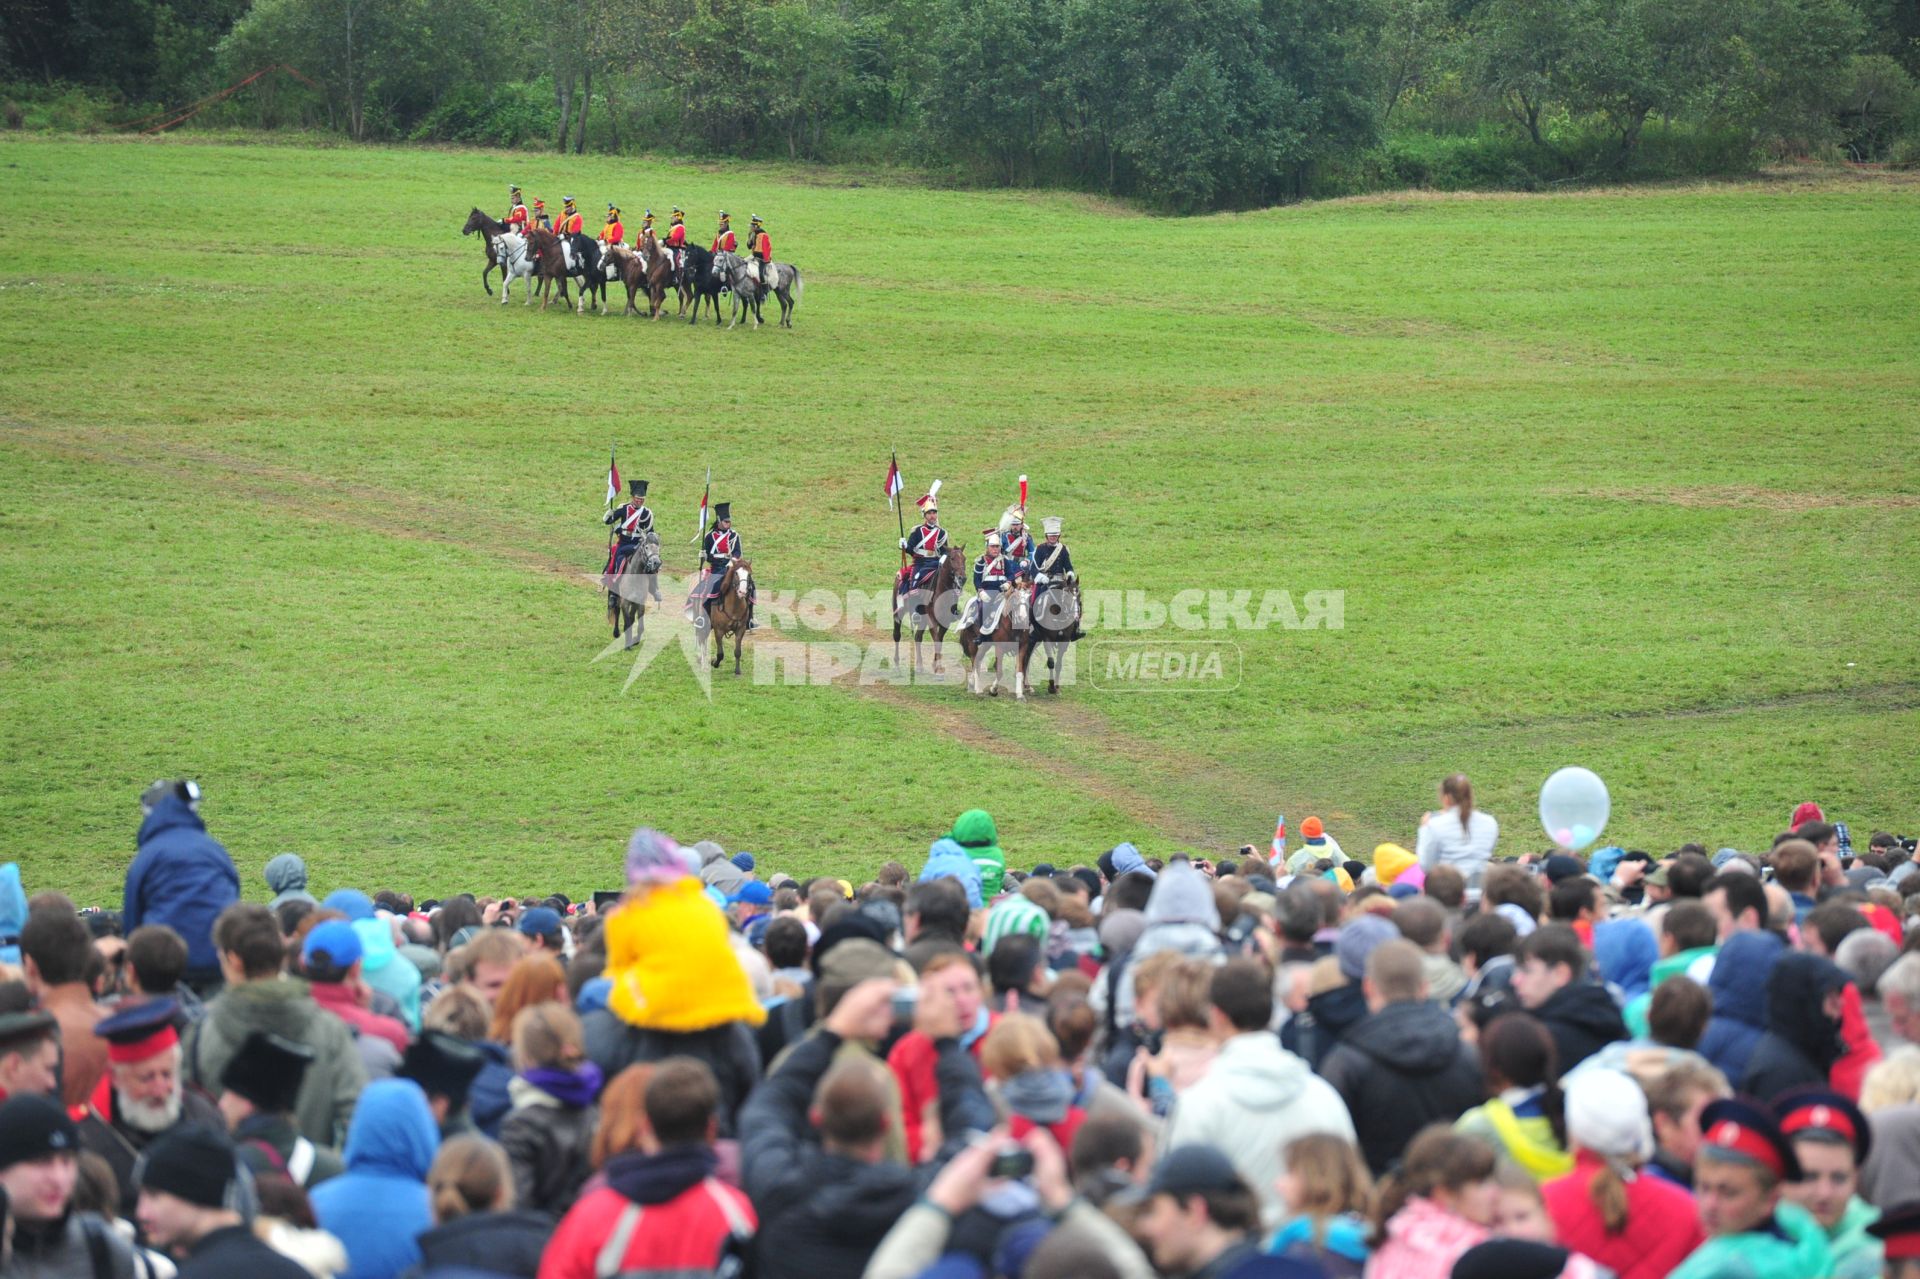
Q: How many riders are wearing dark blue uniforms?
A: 6